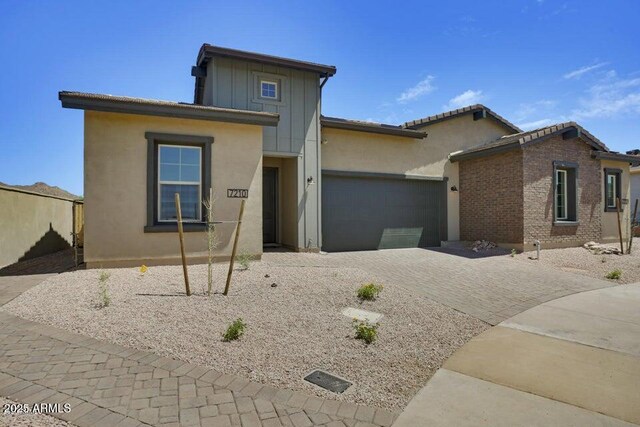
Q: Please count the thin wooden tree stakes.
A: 4